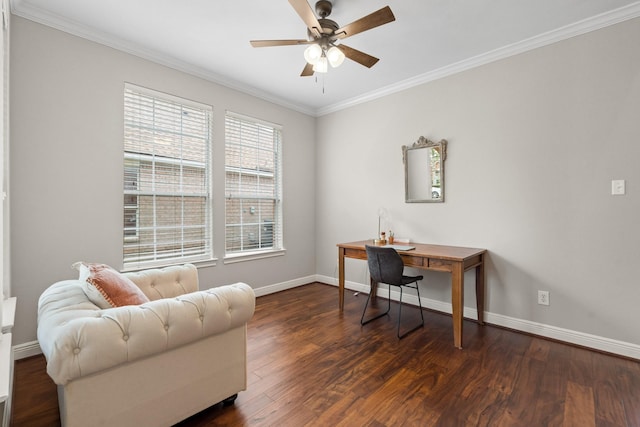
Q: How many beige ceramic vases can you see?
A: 0